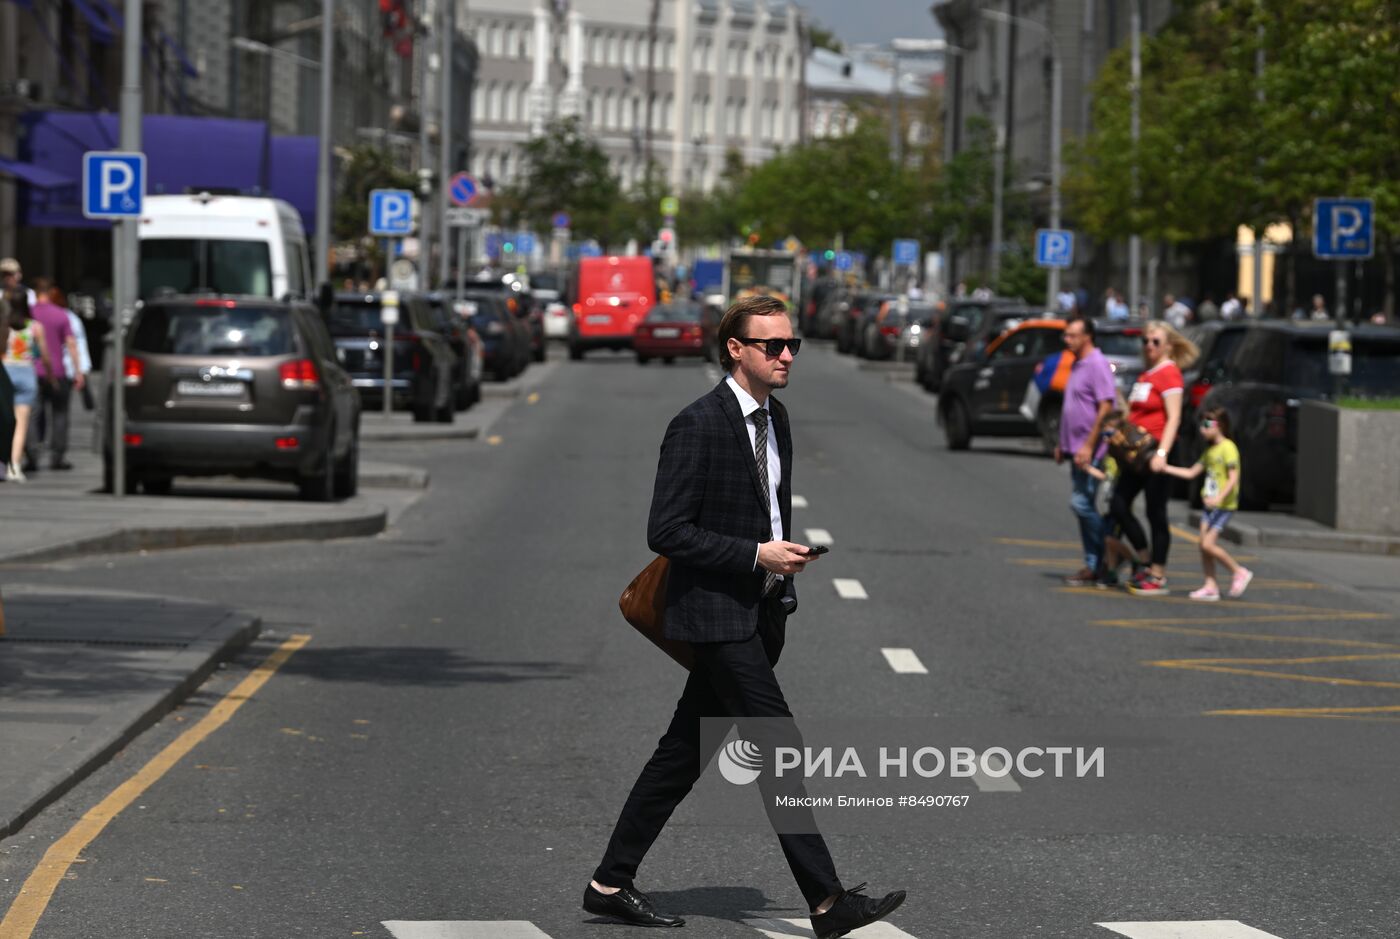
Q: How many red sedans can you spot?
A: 1